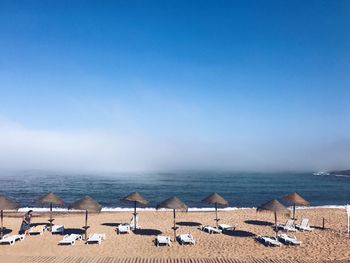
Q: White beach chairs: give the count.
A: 15